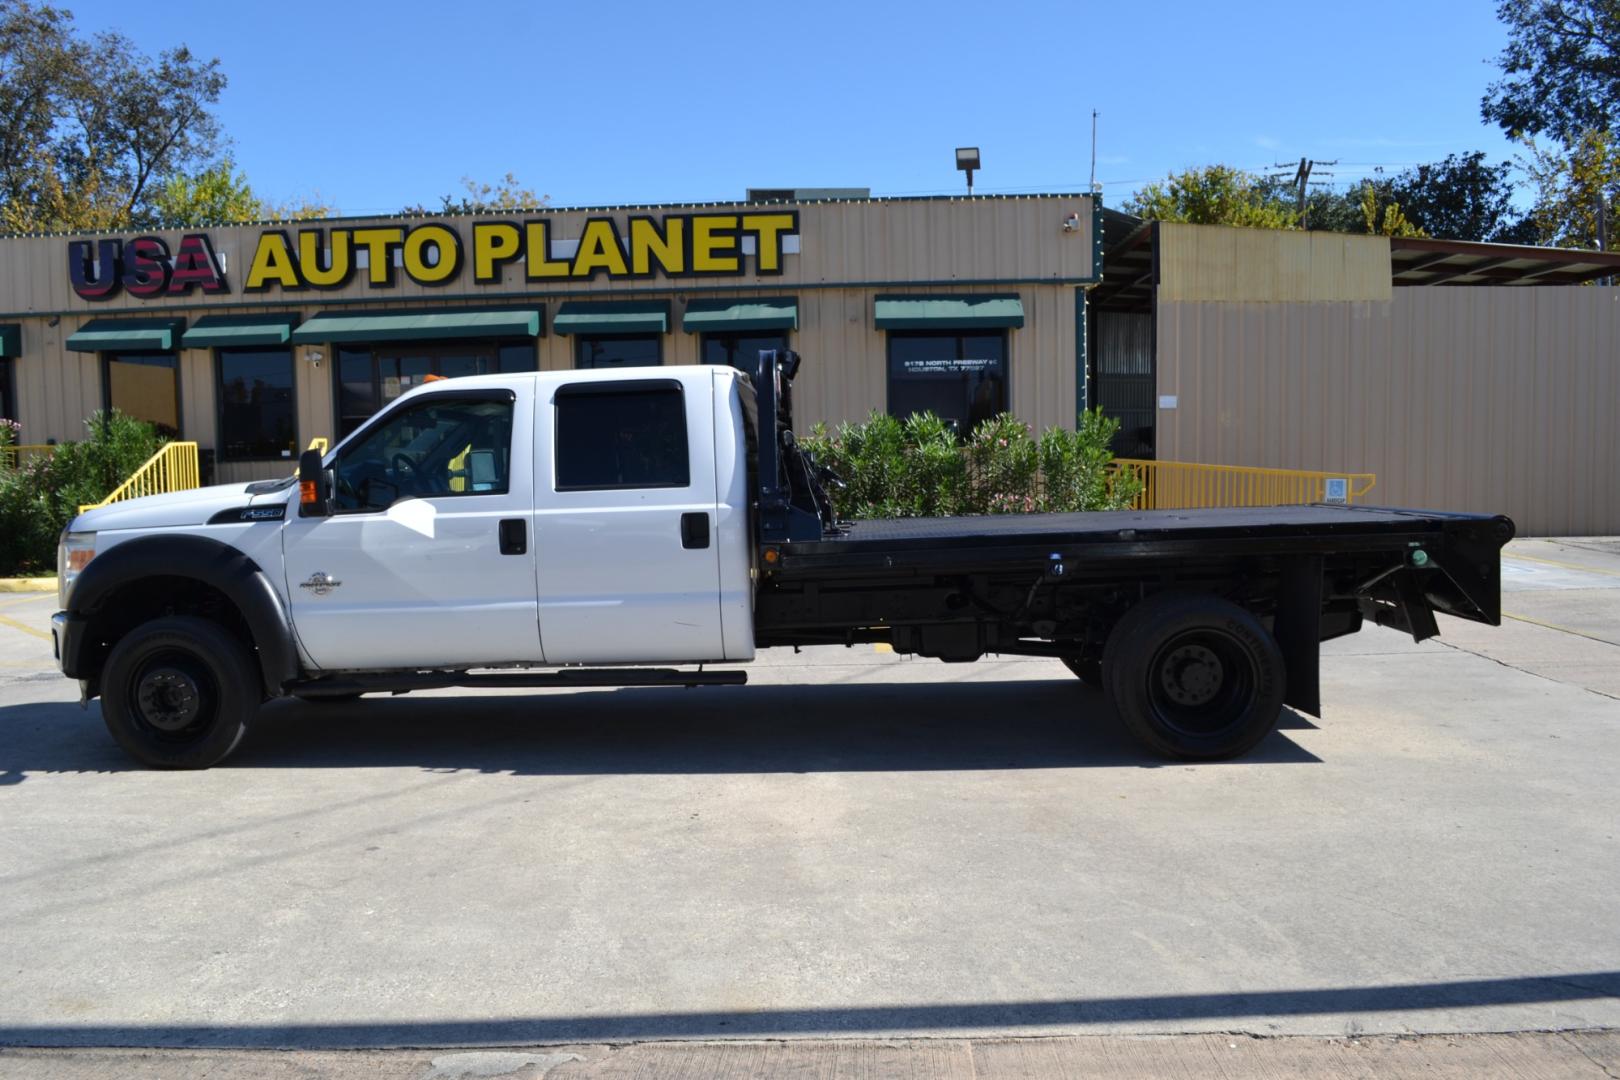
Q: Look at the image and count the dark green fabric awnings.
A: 7